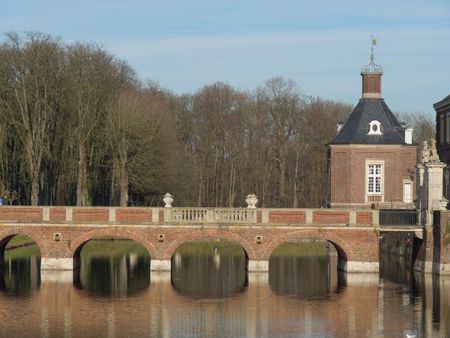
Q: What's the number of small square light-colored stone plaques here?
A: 3